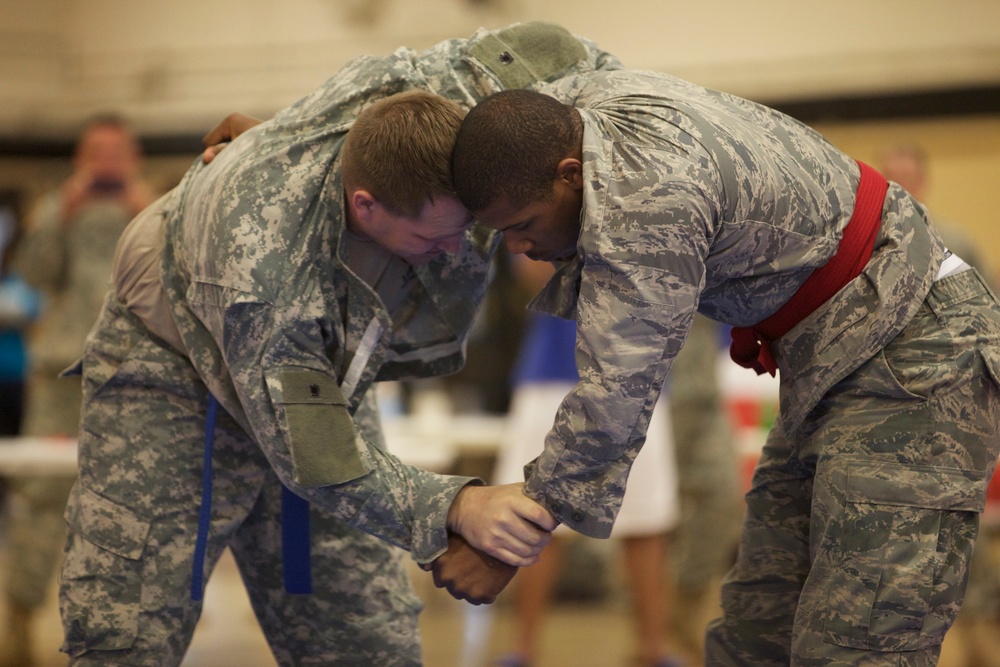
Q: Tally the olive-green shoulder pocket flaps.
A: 2